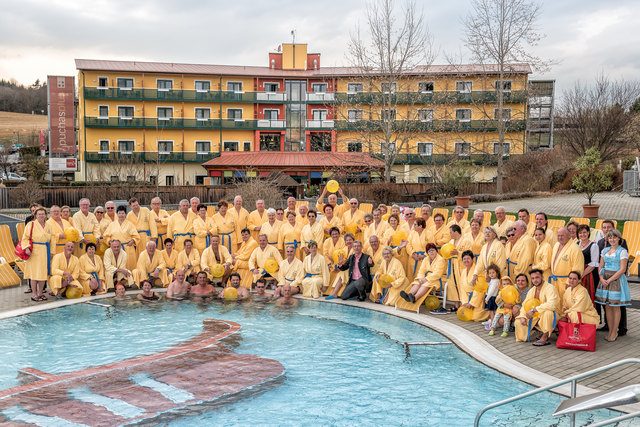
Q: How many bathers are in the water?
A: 7